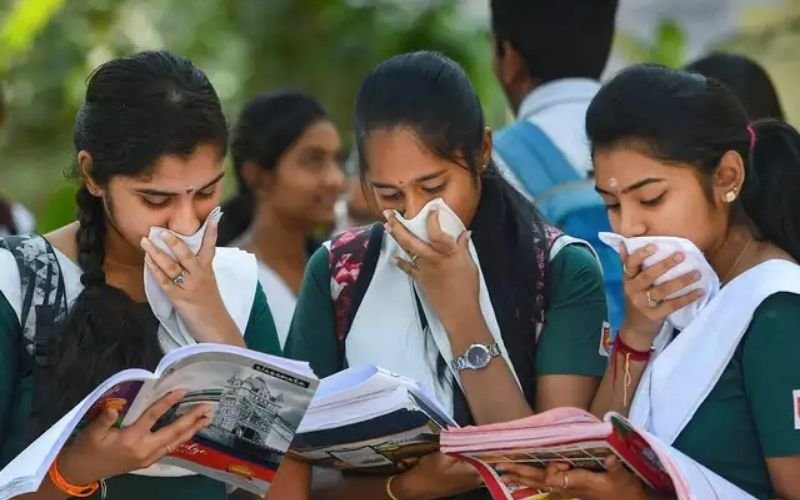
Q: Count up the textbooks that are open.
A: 3